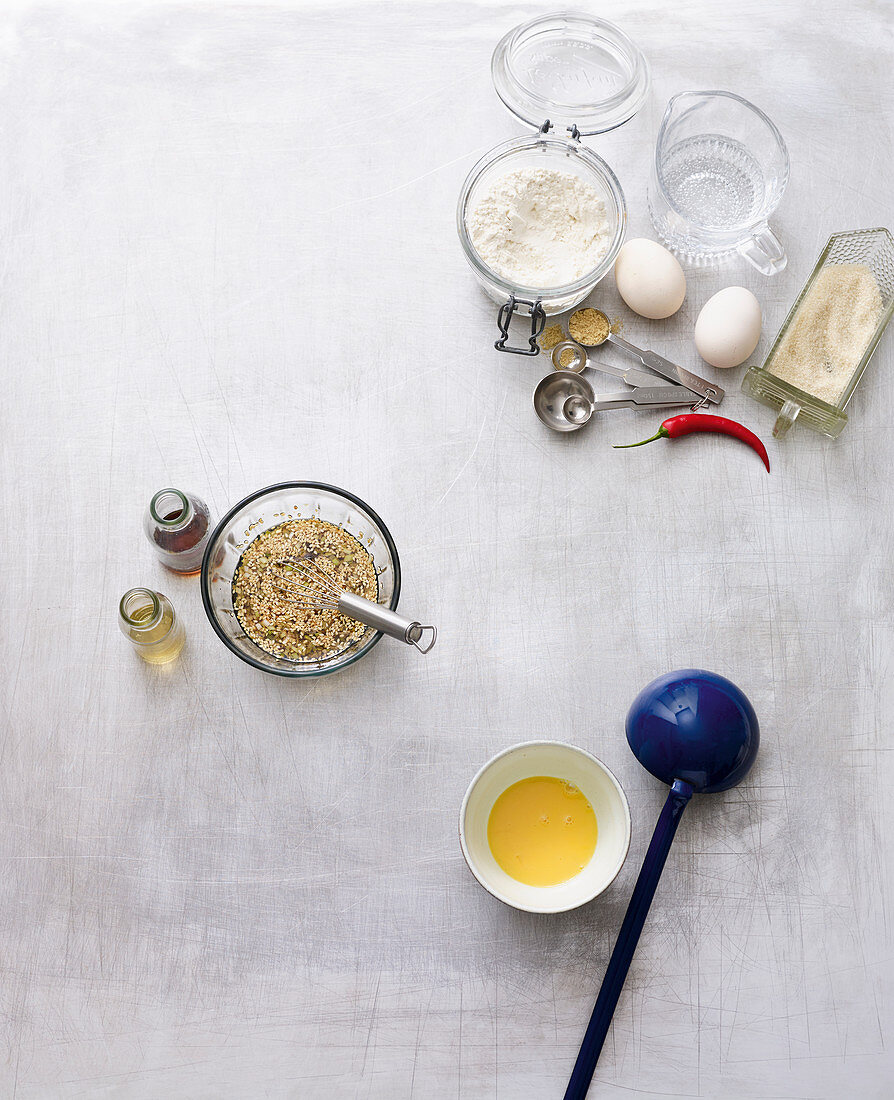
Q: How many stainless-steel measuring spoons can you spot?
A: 4